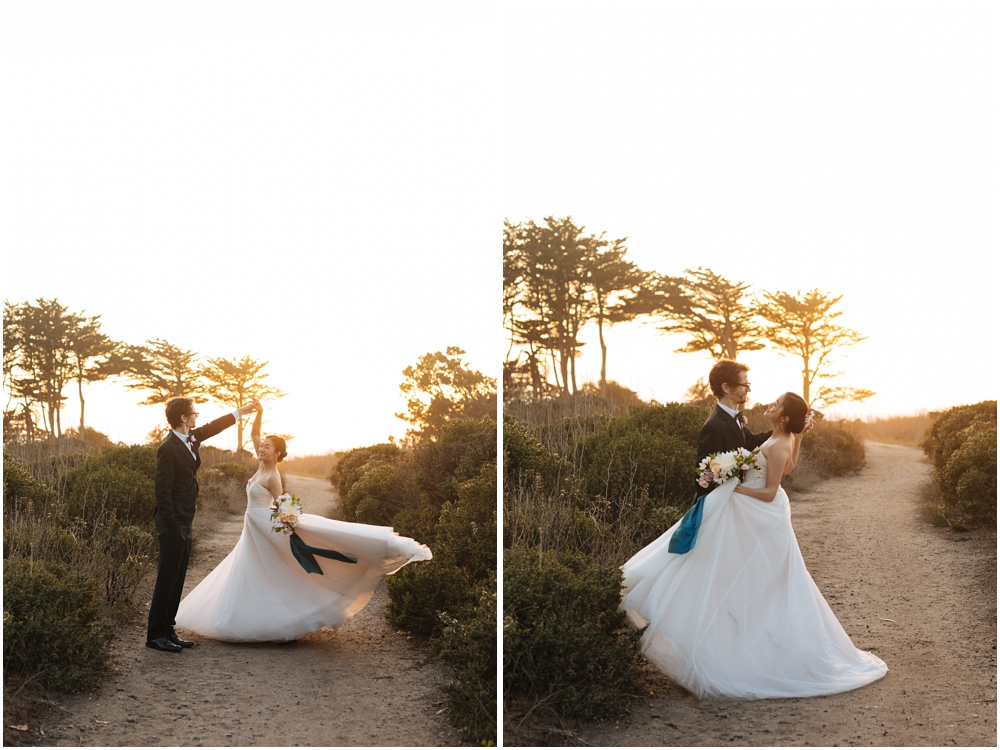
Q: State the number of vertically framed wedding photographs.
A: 2